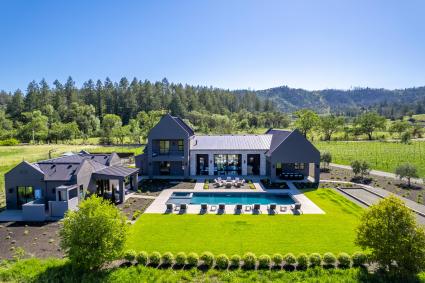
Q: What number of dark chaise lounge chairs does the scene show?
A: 8